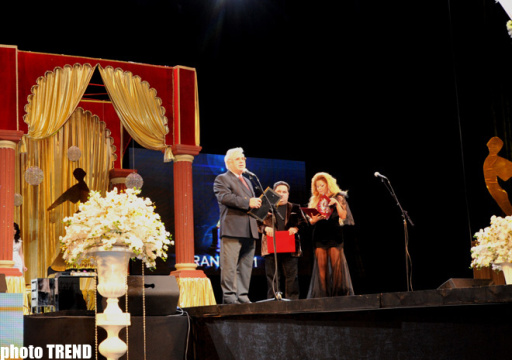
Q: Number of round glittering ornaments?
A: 4